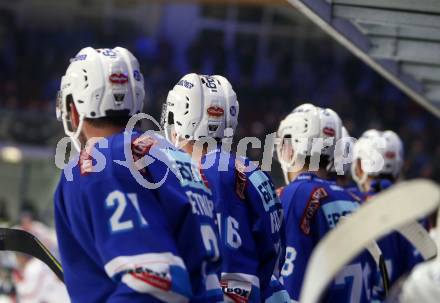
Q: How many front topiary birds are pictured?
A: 0